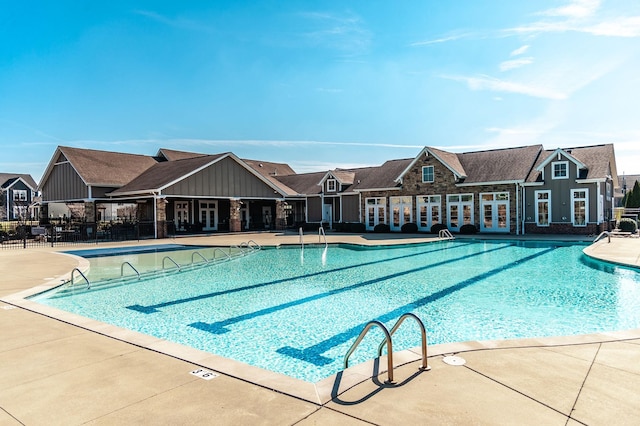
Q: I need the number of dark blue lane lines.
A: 3